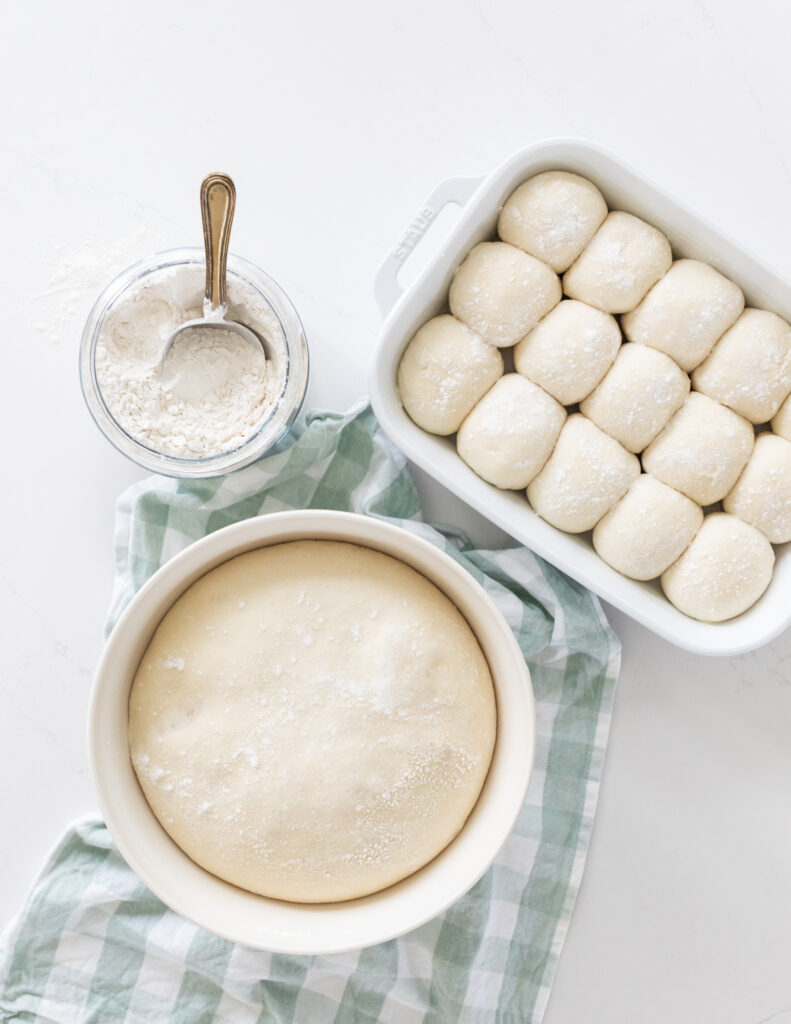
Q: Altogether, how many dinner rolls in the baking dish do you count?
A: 15